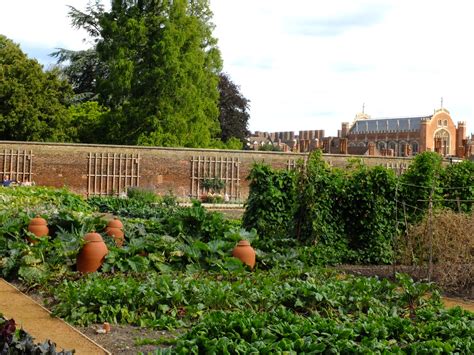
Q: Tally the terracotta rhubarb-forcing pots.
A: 4